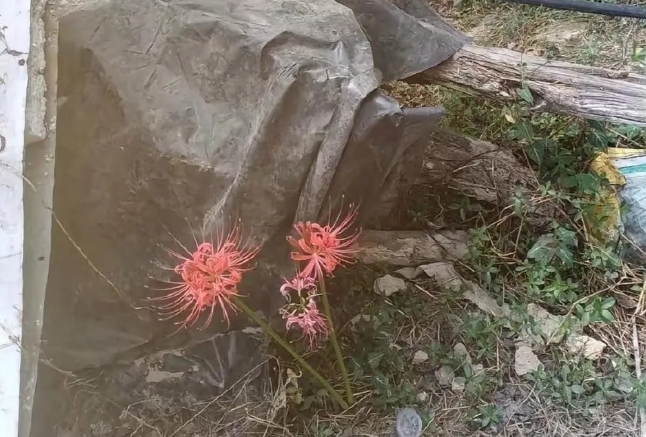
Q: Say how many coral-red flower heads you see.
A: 2